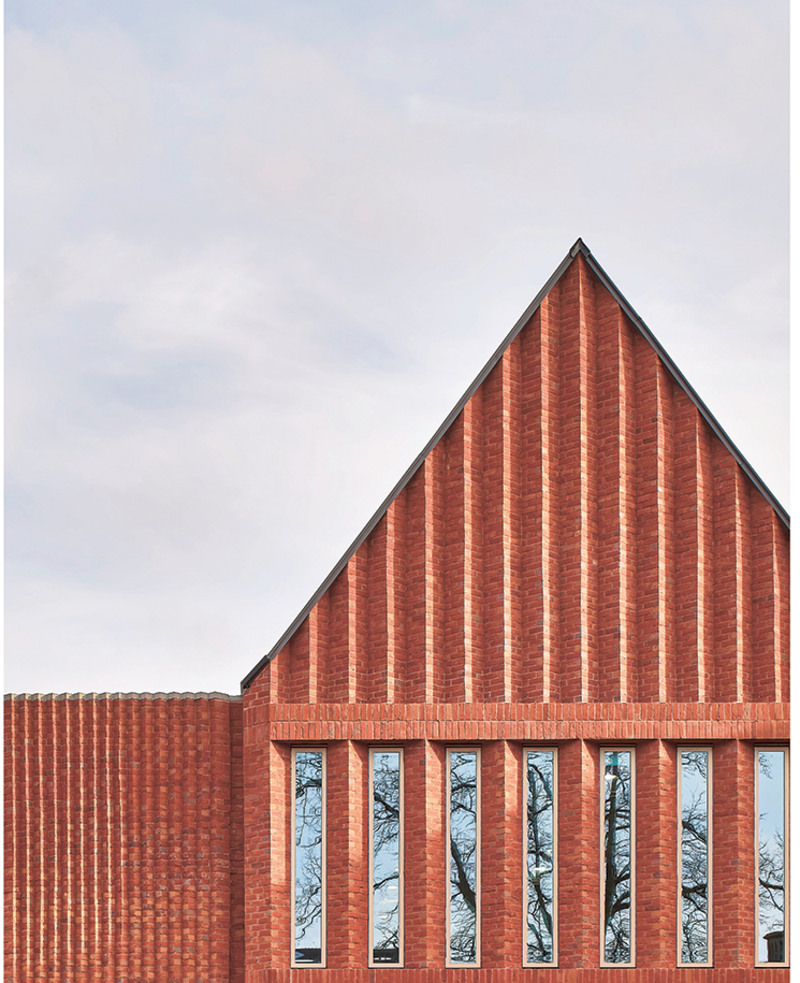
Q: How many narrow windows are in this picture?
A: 7